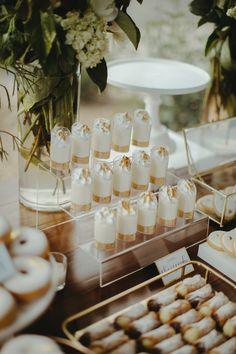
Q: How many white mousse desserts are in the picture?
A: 15